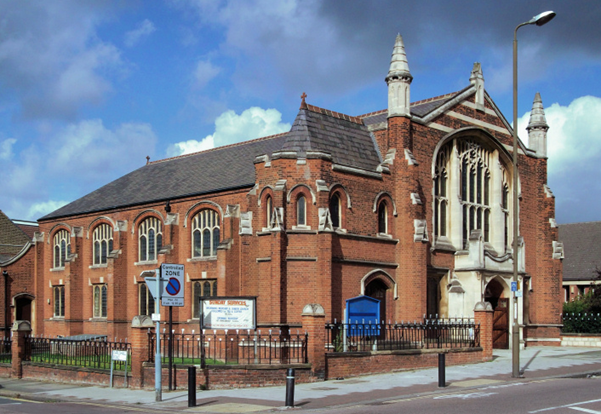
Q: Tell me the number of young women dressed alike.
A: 0